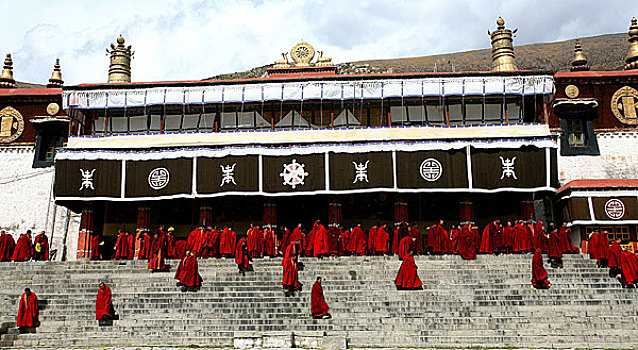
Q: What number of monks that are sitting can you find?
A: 0